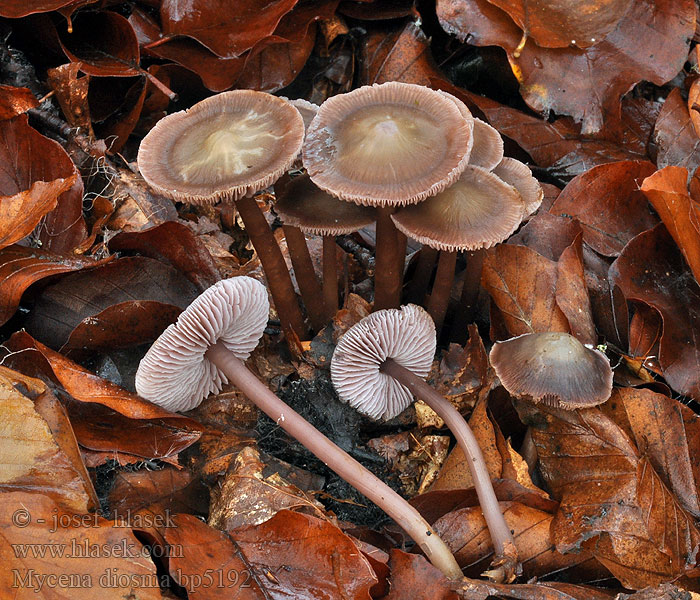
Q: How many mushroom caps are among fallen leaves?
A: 11